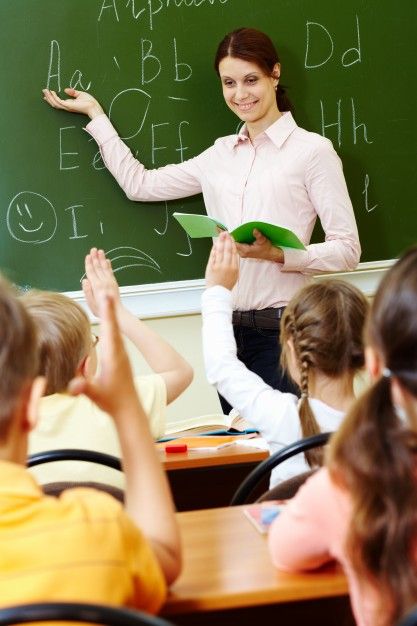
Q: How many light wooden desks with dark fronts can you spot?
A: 2